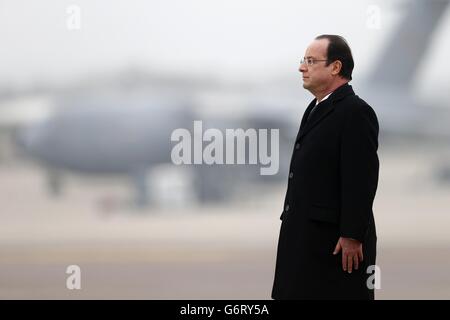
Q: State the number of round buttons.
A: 3